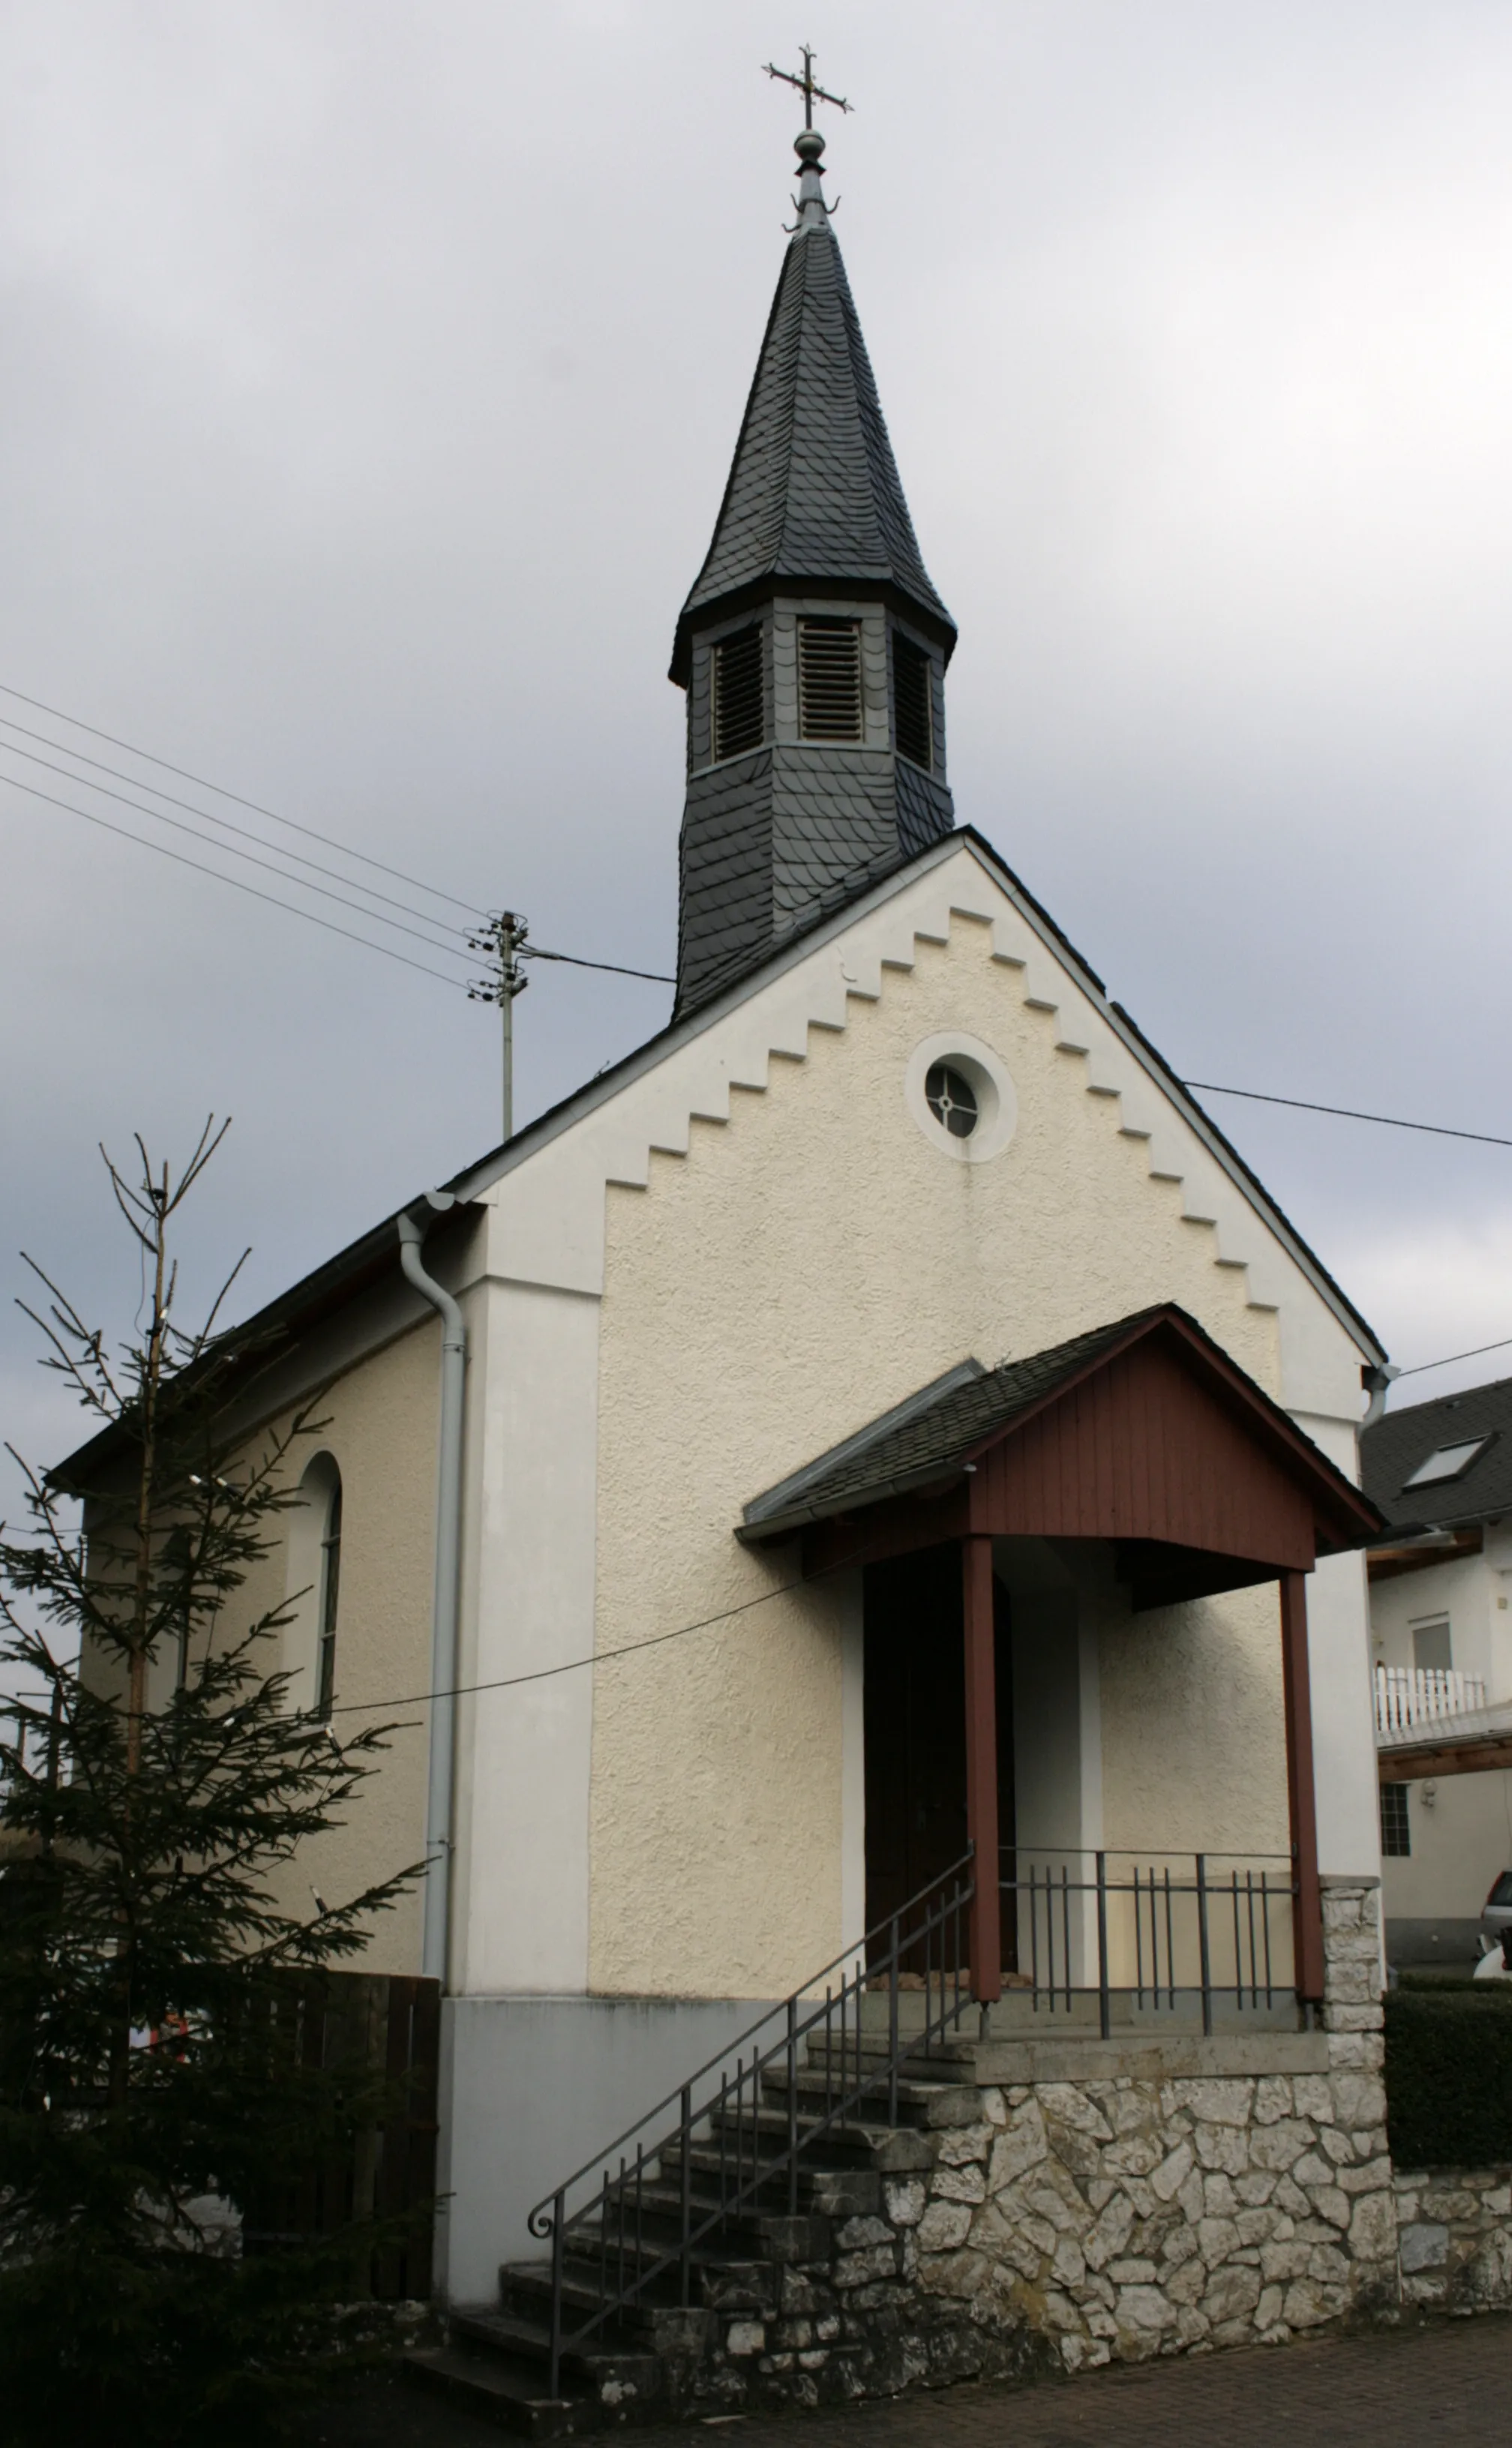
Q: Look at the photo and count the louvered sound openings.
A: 3